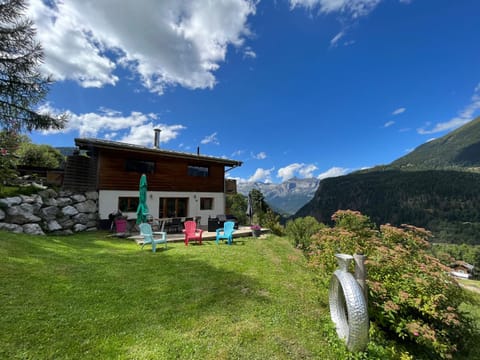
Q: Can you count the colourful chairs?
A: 3